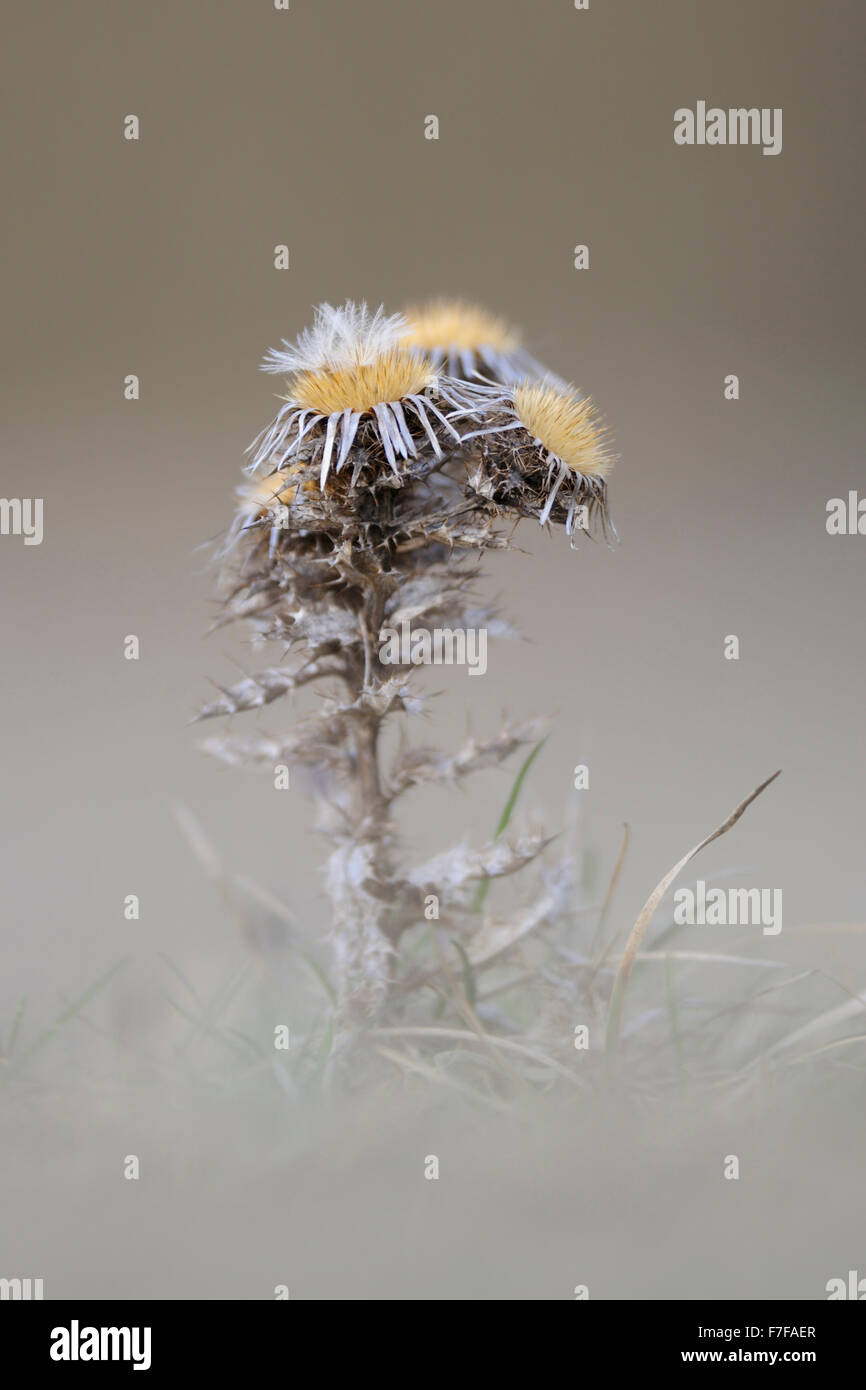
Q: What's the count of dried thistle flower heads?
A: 4